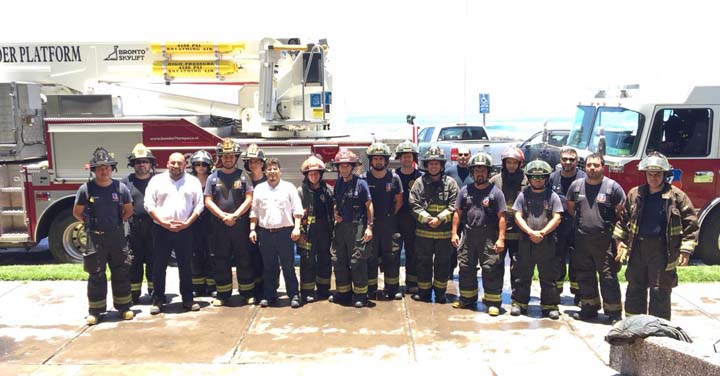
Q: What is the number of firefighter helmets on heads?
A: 14